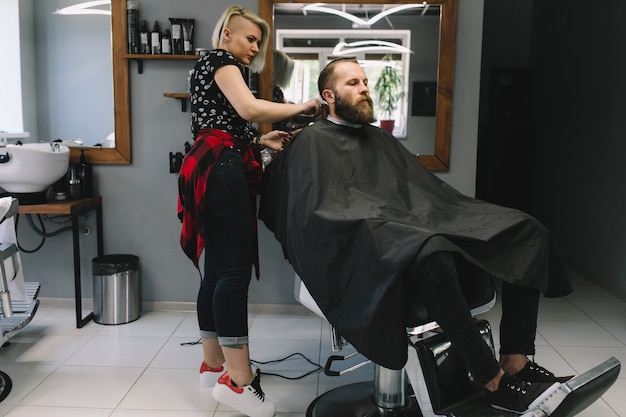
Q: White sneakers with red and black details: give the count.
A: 2